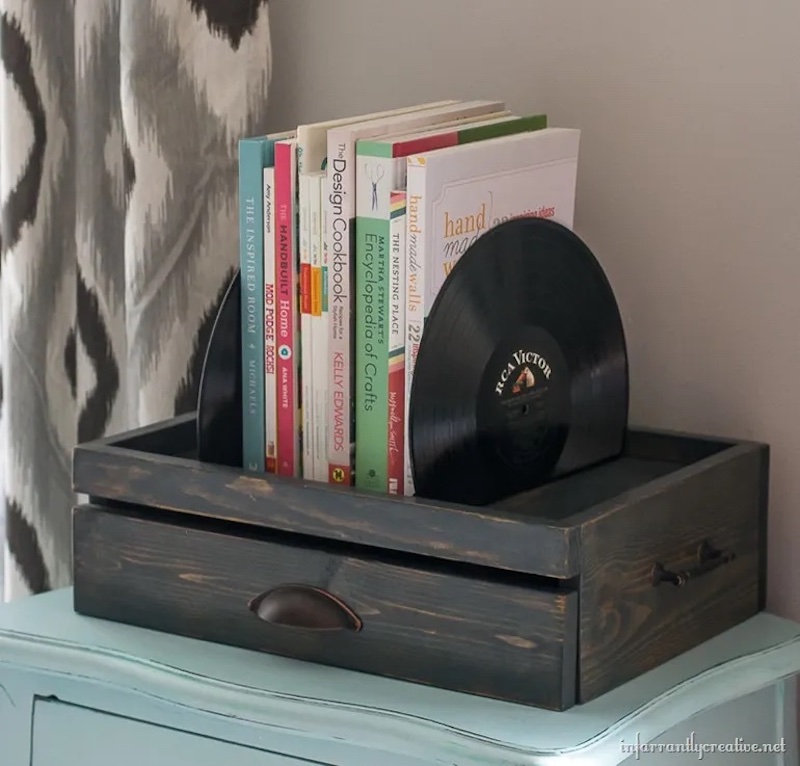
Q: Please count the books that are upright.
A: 11